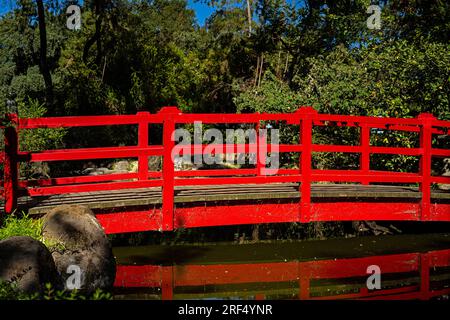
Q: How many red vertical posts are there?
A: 7